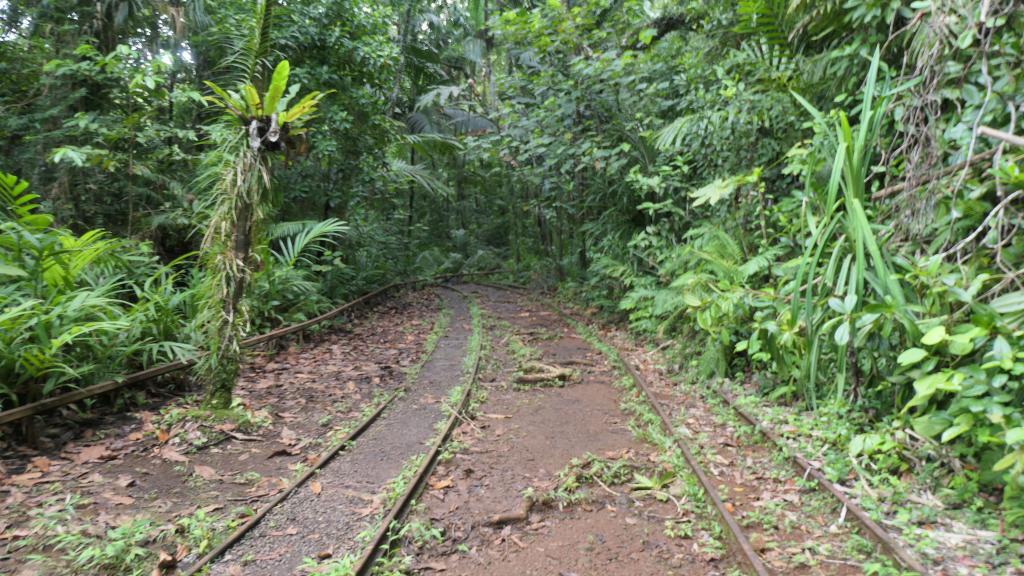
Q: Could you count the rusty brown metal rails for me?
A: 4